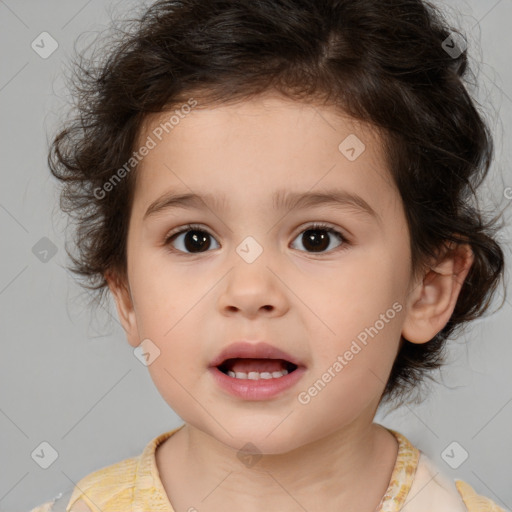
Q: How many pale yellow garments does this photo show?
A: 1